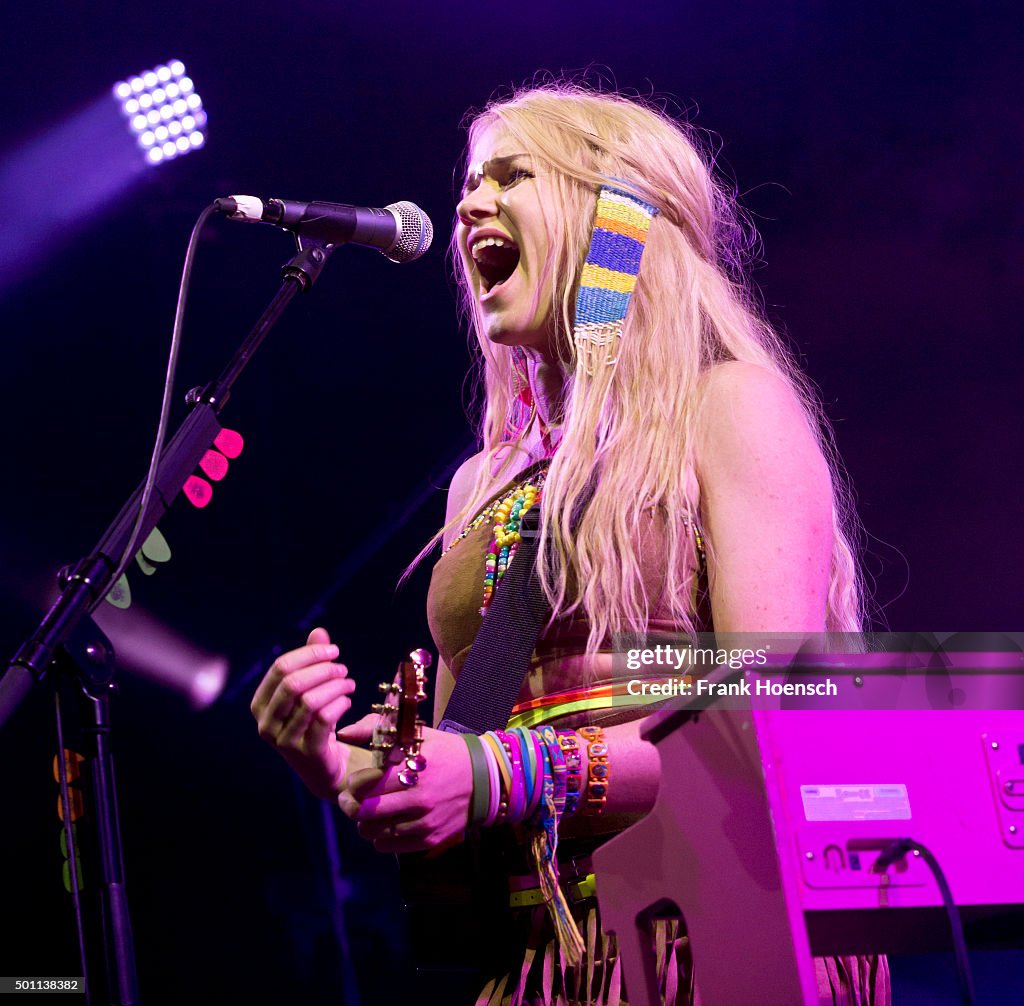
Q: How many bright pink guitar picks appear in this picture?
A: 3